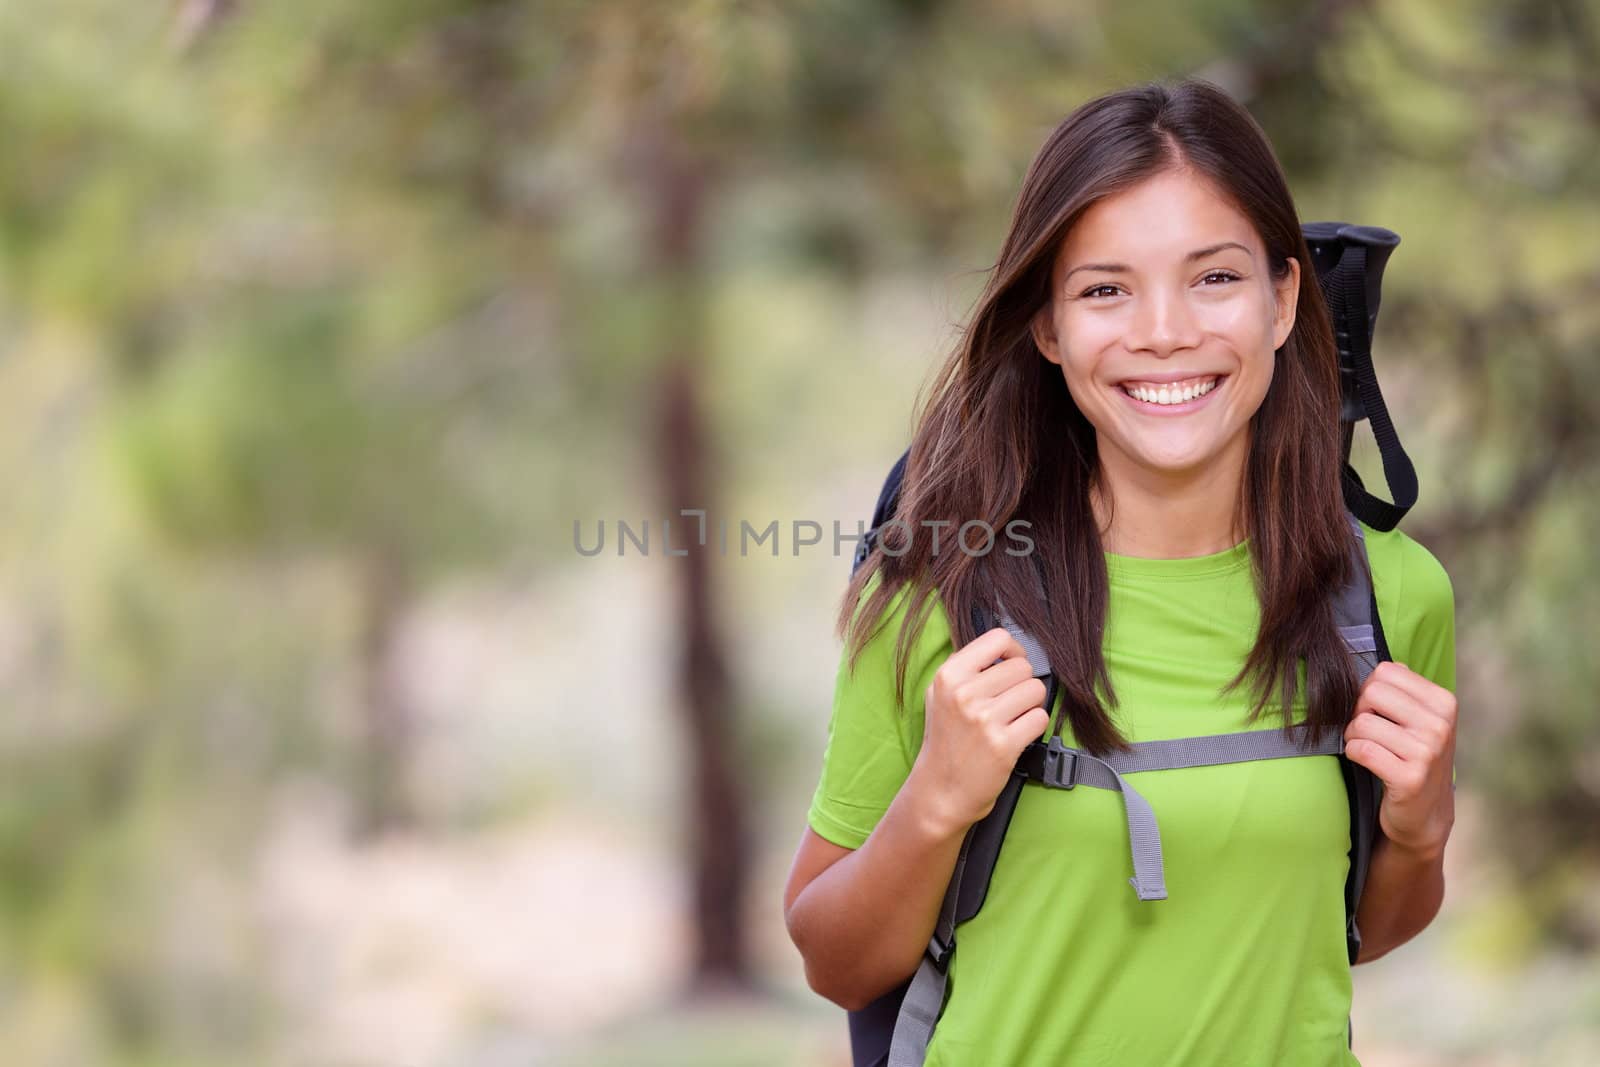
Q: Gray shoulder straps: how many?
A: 2